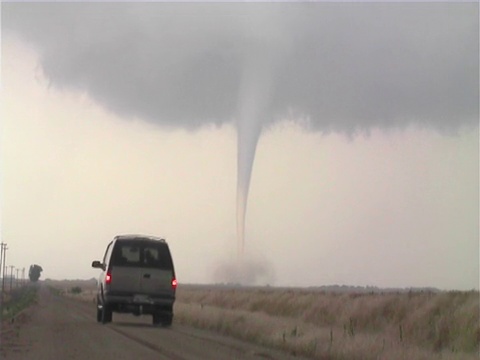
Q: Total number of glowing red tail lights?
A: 2